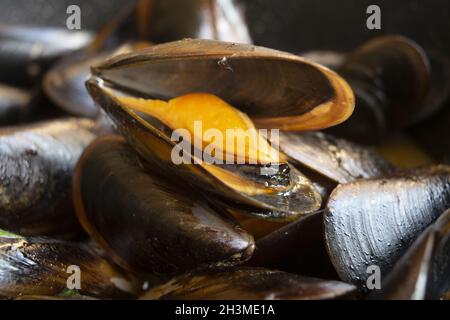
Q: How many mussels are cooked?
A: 1